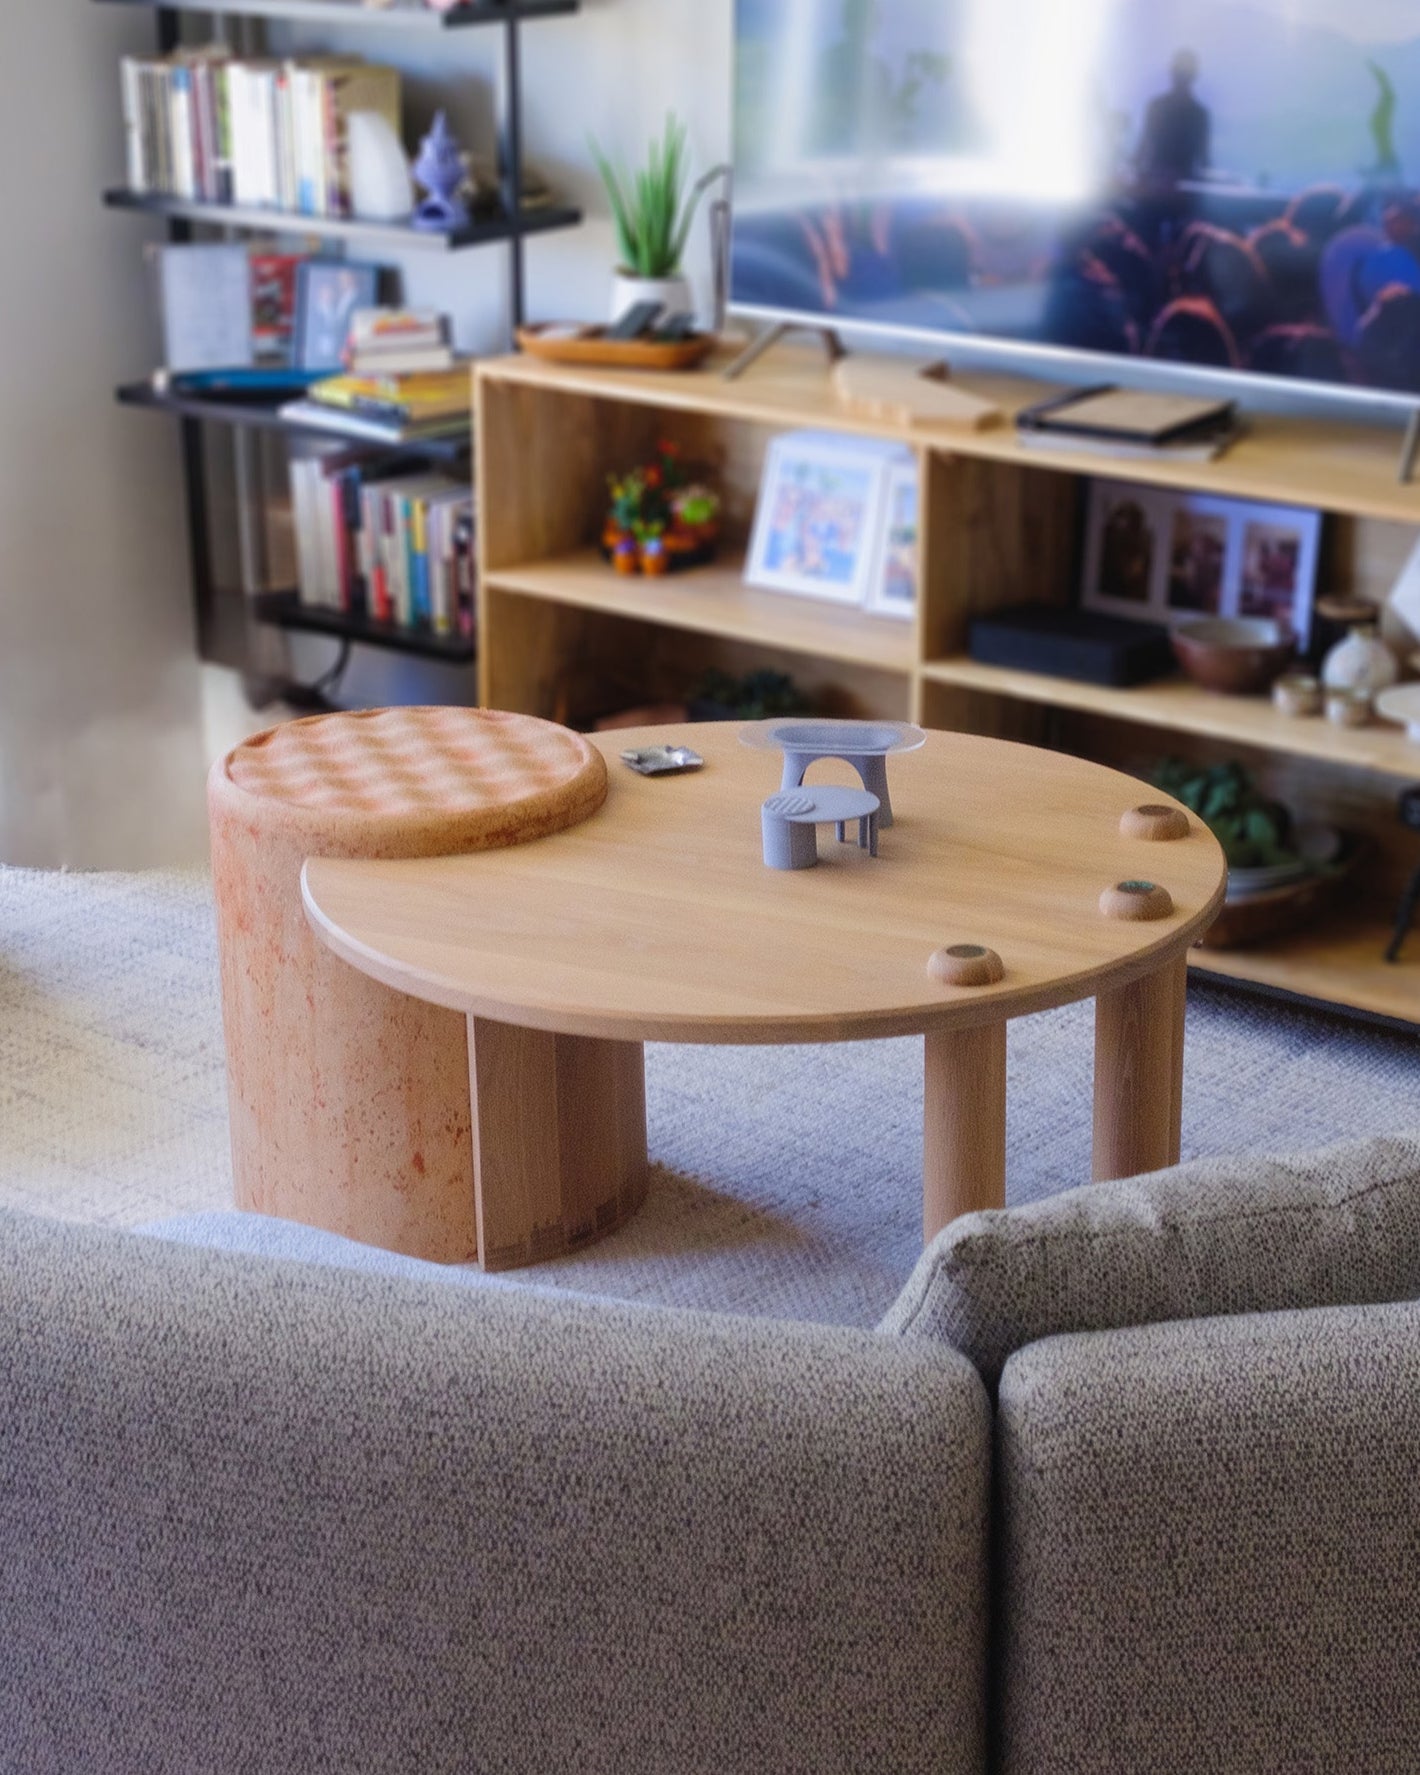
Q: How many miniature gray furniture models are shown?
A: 2